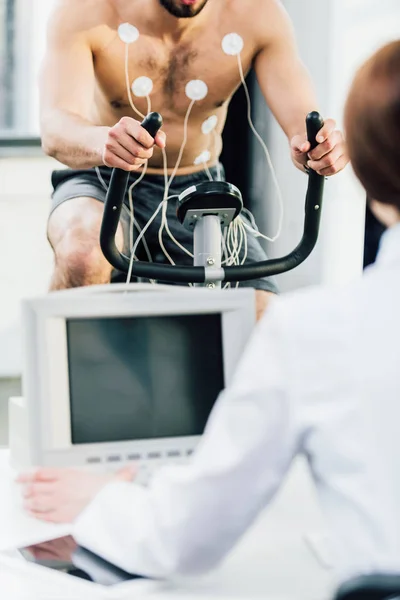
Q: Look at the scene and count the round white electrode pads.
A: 6